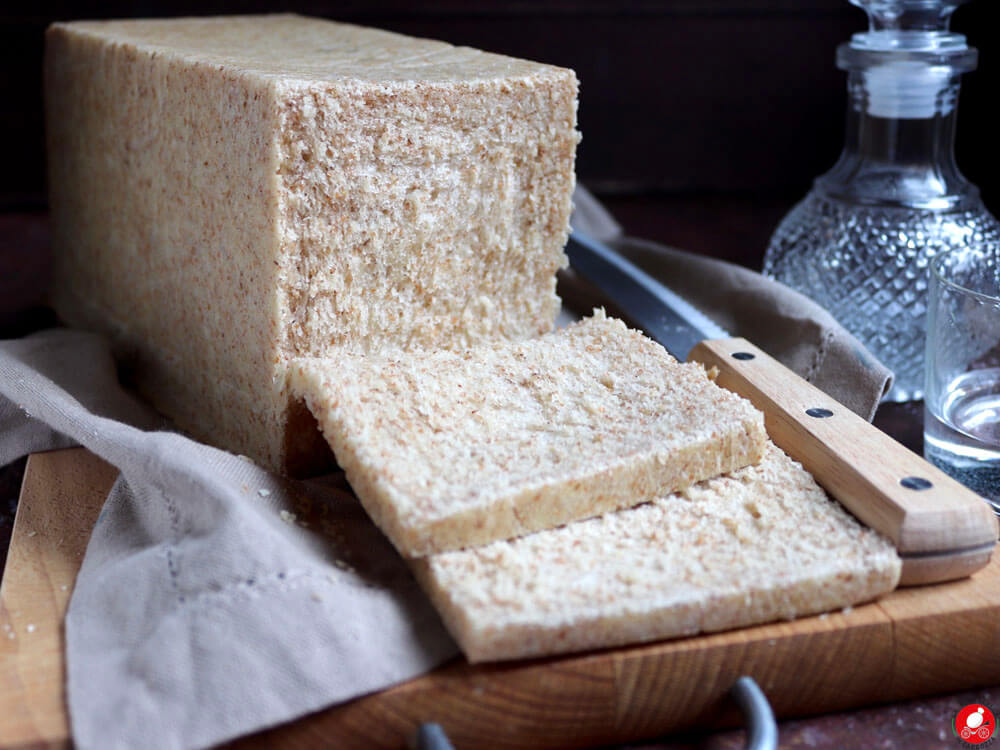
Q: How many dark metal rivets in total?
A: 3